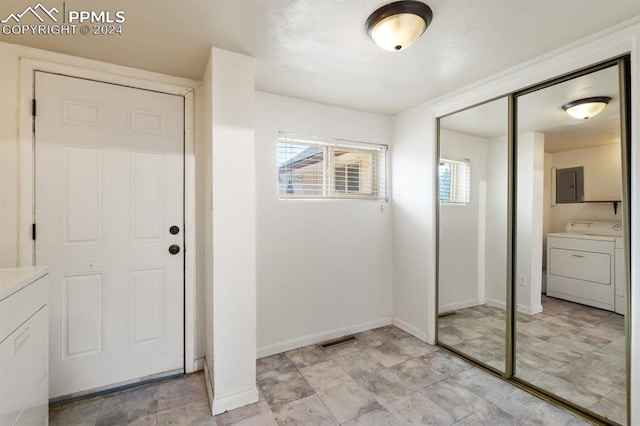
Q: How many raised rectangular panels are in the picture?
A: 6